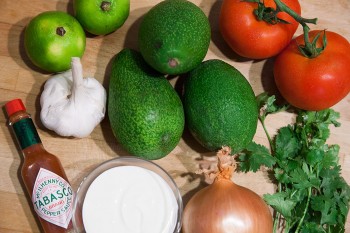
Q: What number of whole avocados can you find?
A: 3